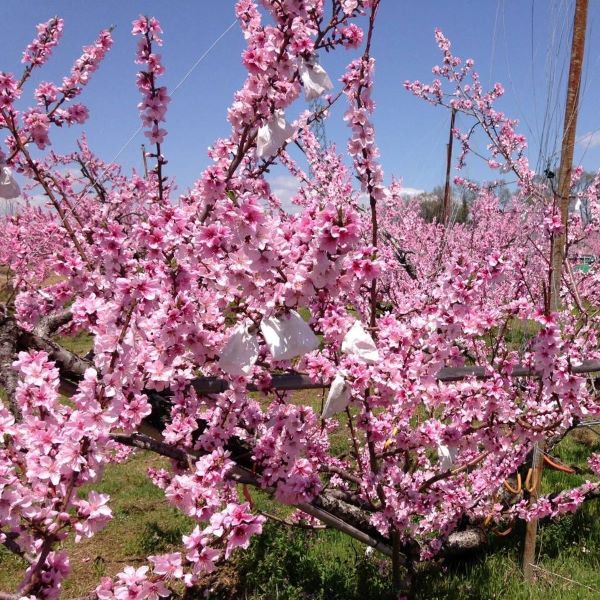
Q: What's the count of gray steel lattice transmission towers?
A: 1